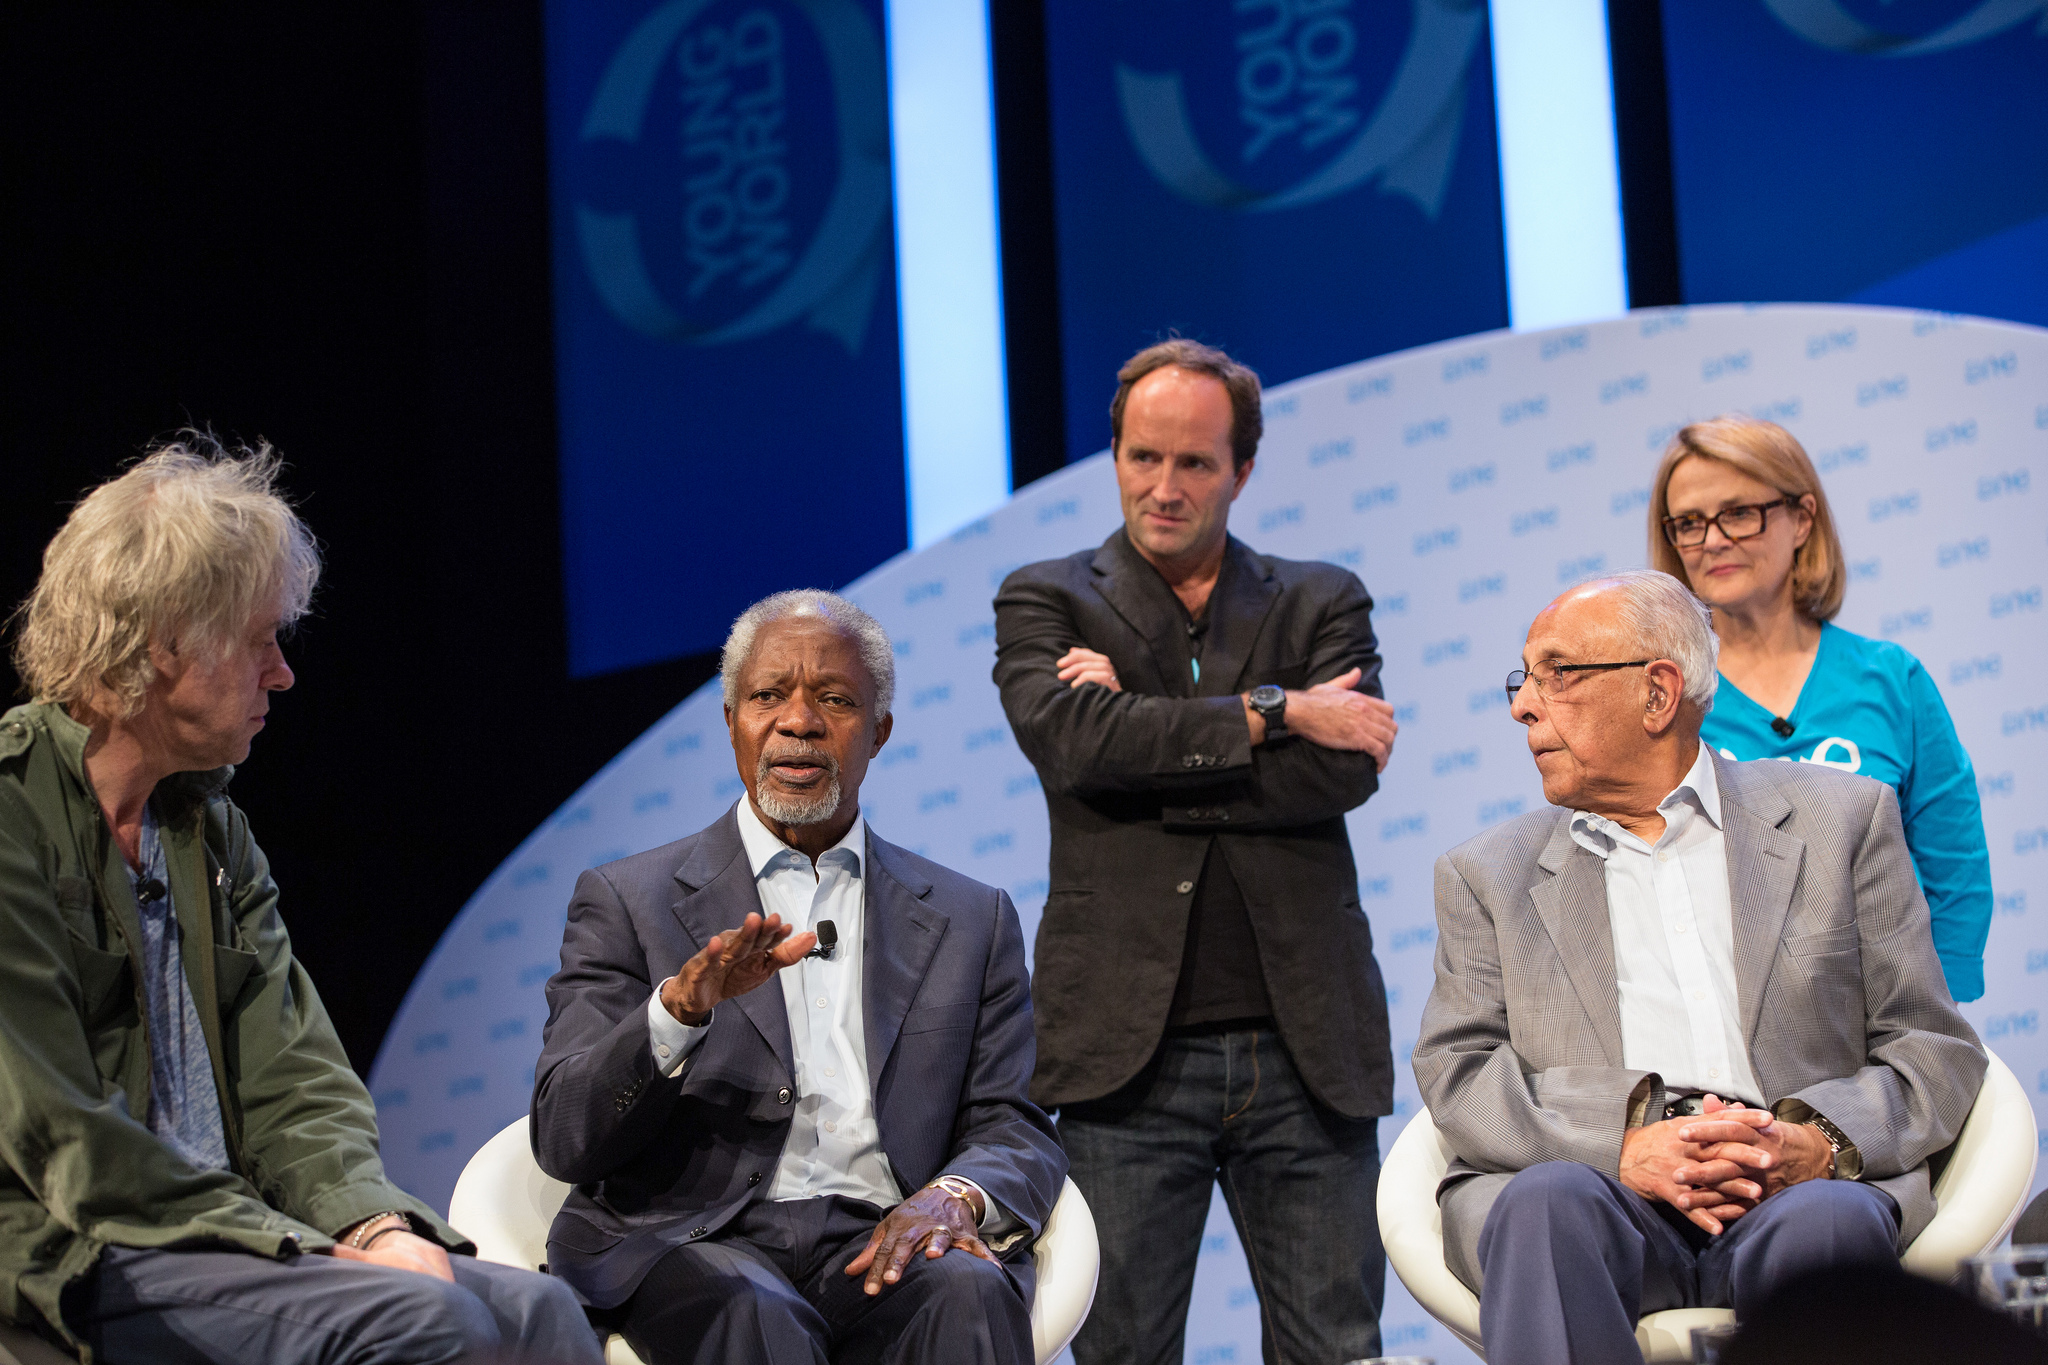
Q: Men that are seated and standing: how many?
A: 4